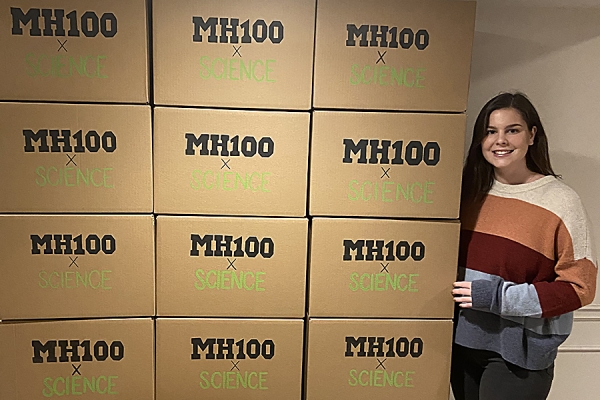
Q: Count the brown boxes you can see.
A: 12